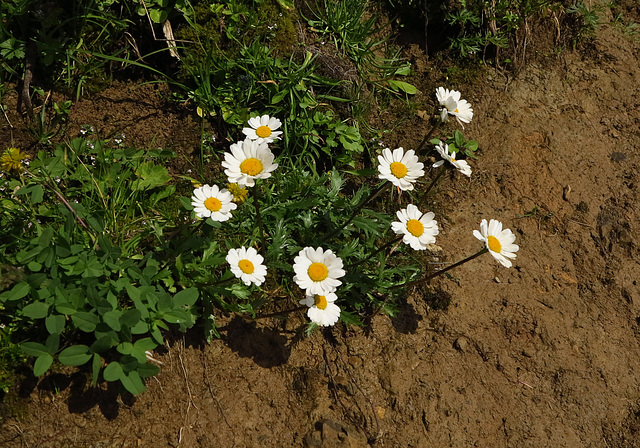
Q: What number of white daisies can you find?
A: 11